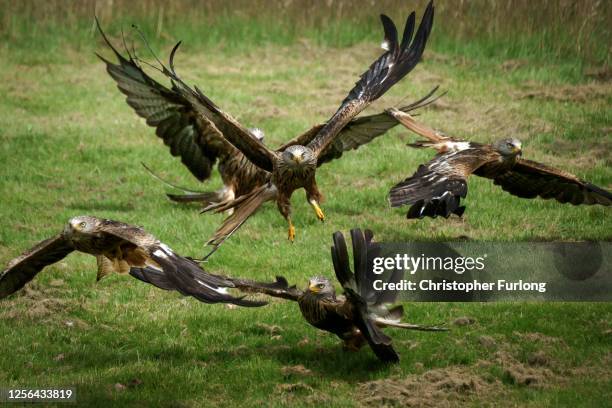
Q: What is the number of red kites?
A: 5